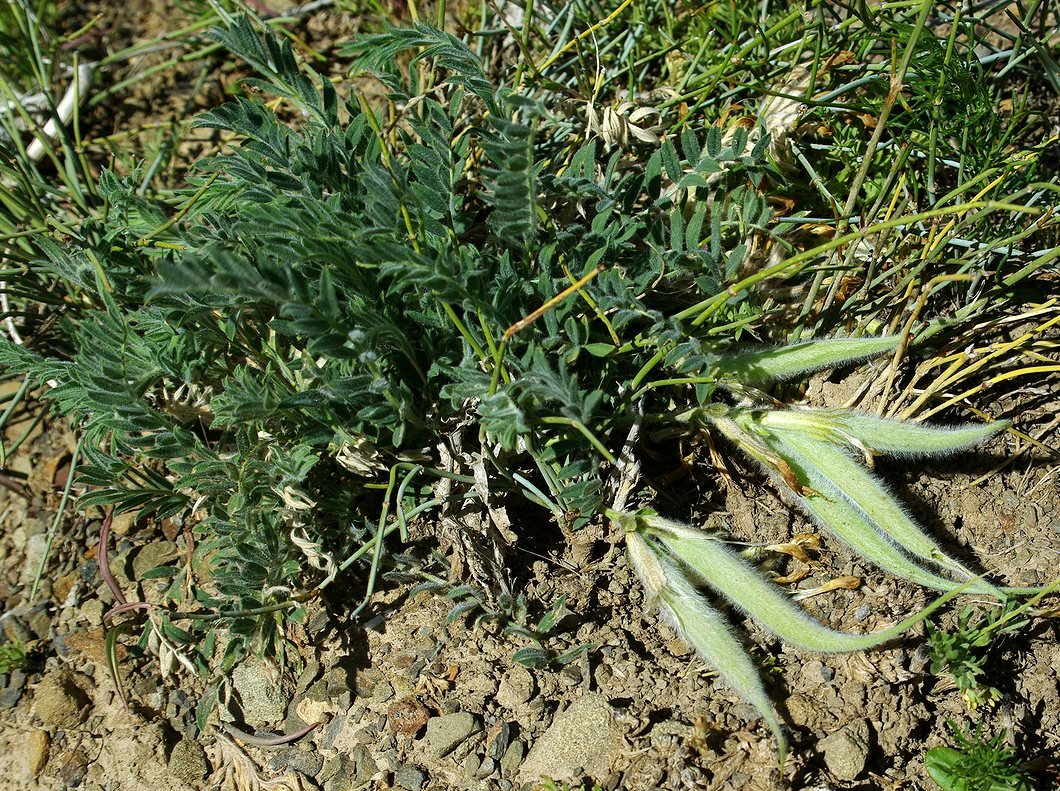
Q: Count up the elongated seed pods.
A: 6